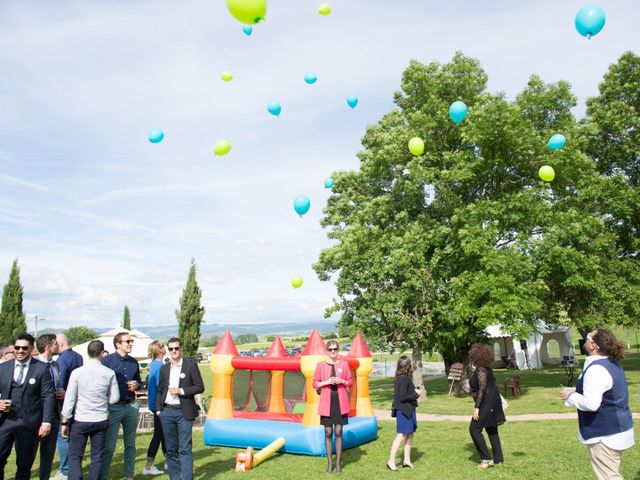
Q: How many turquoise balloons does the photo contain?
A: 10